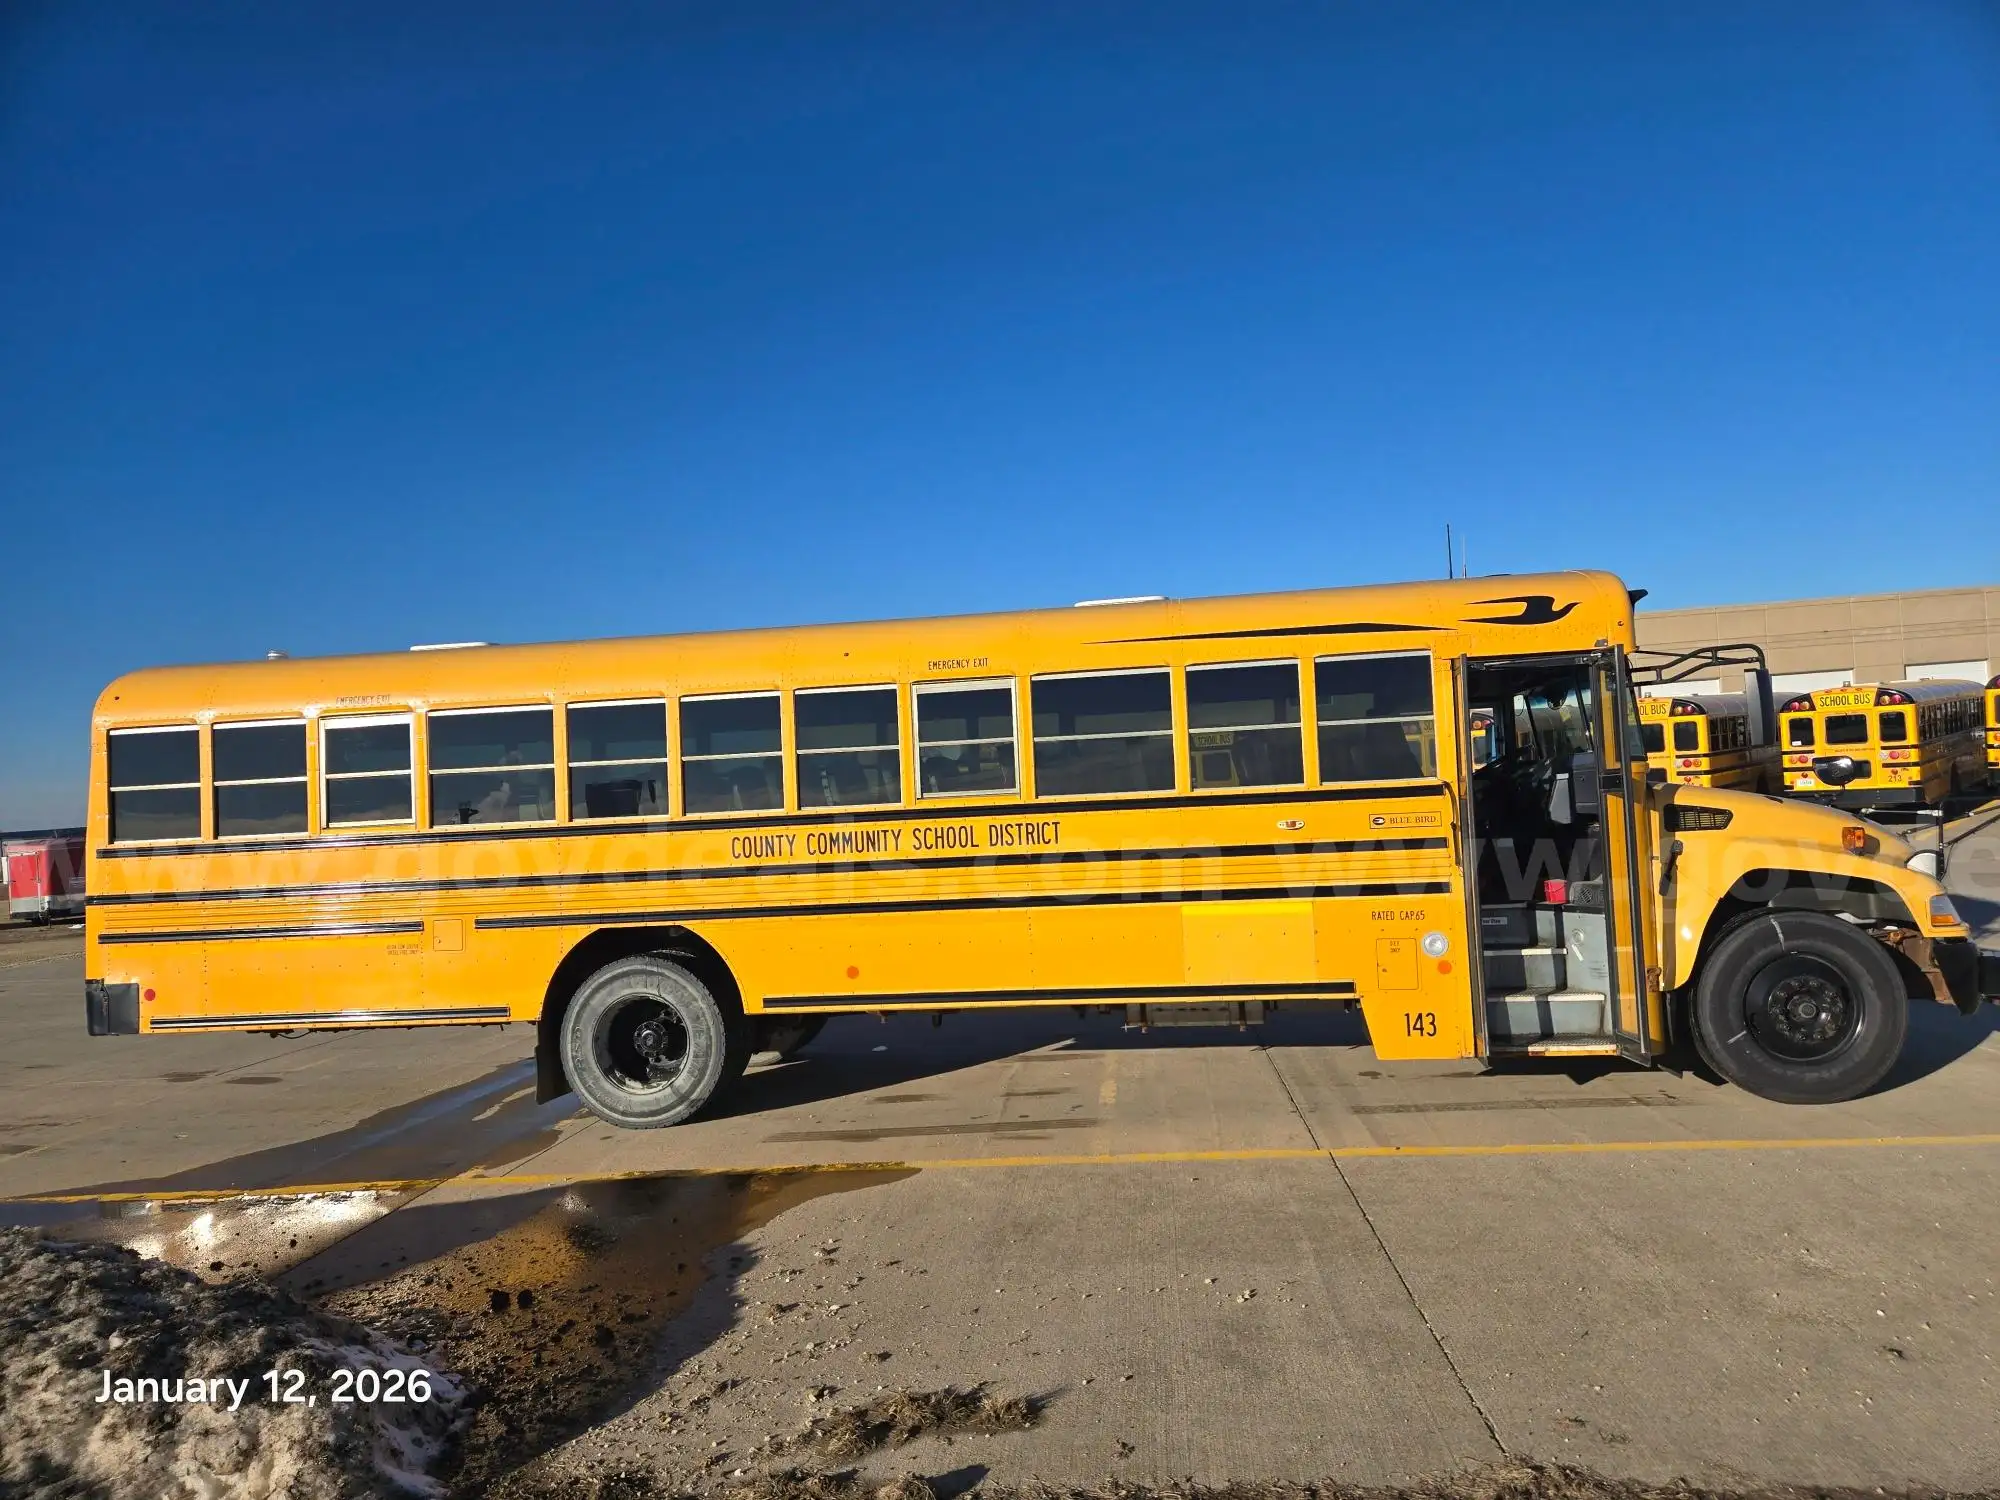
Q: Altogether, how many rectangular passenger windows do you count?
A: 11